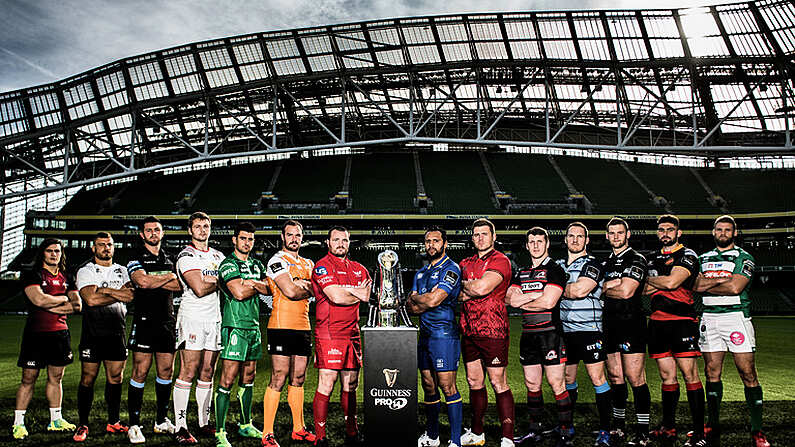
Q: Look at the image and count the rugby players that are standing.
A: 14